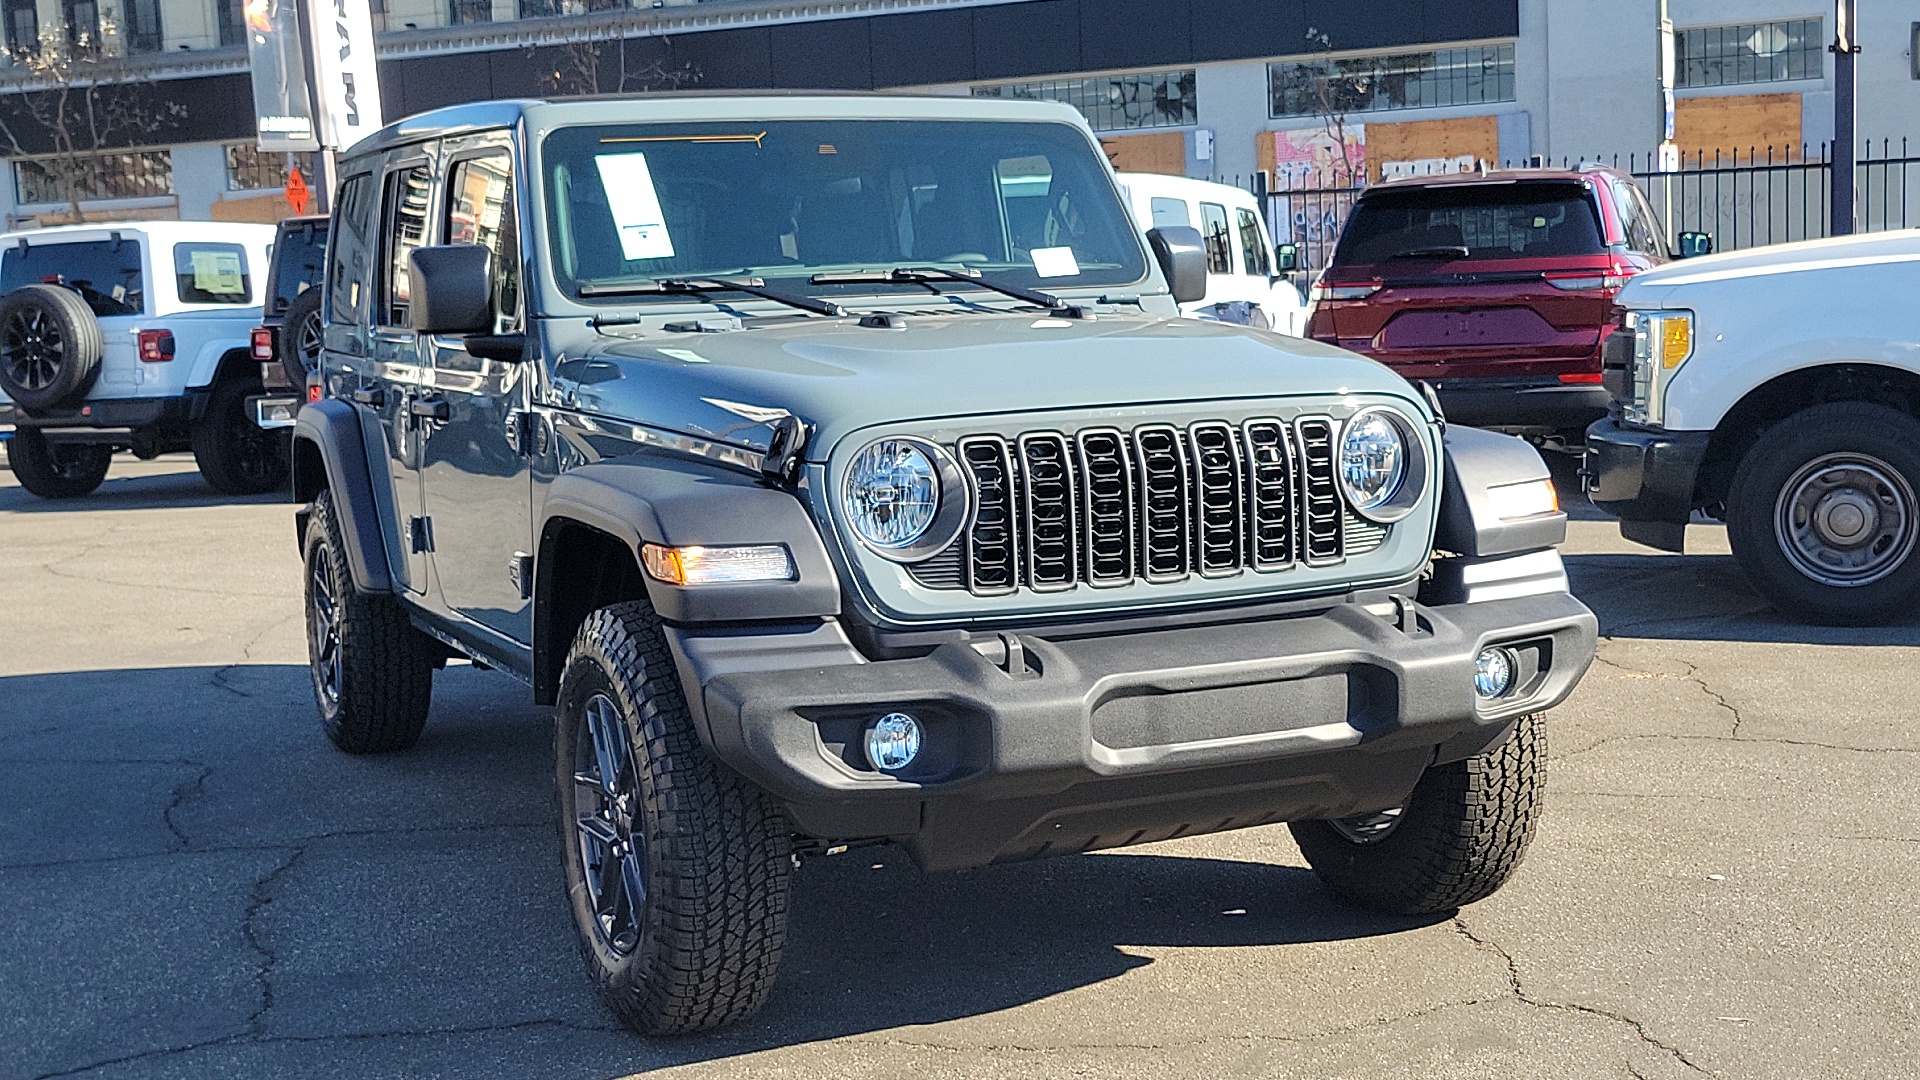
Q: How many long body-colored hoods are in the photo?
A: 2